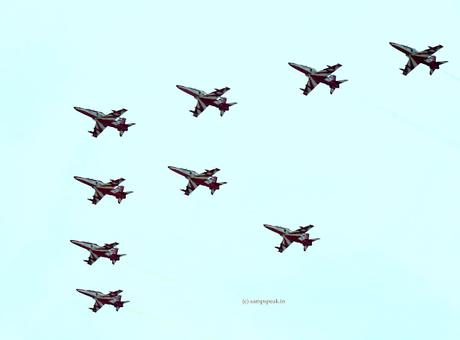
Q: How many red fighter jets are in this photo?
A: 9